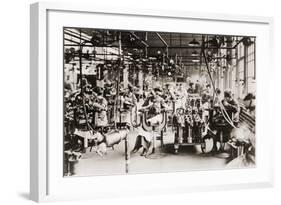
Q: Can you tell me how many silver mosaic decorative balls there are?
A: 0